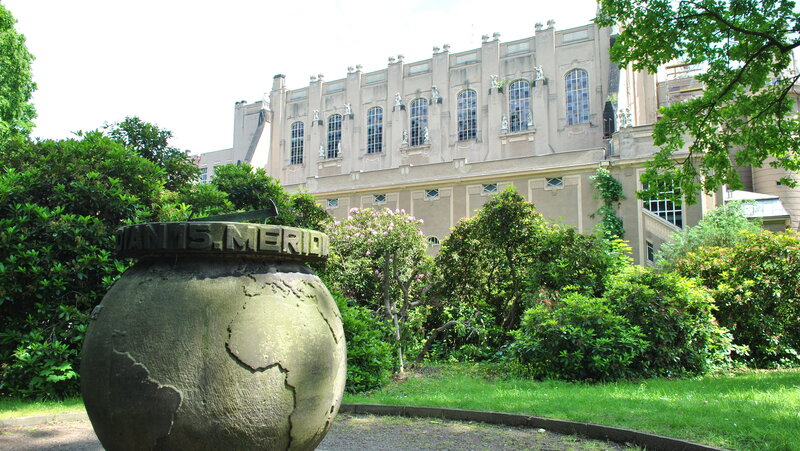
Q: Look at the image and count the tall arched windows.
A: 7